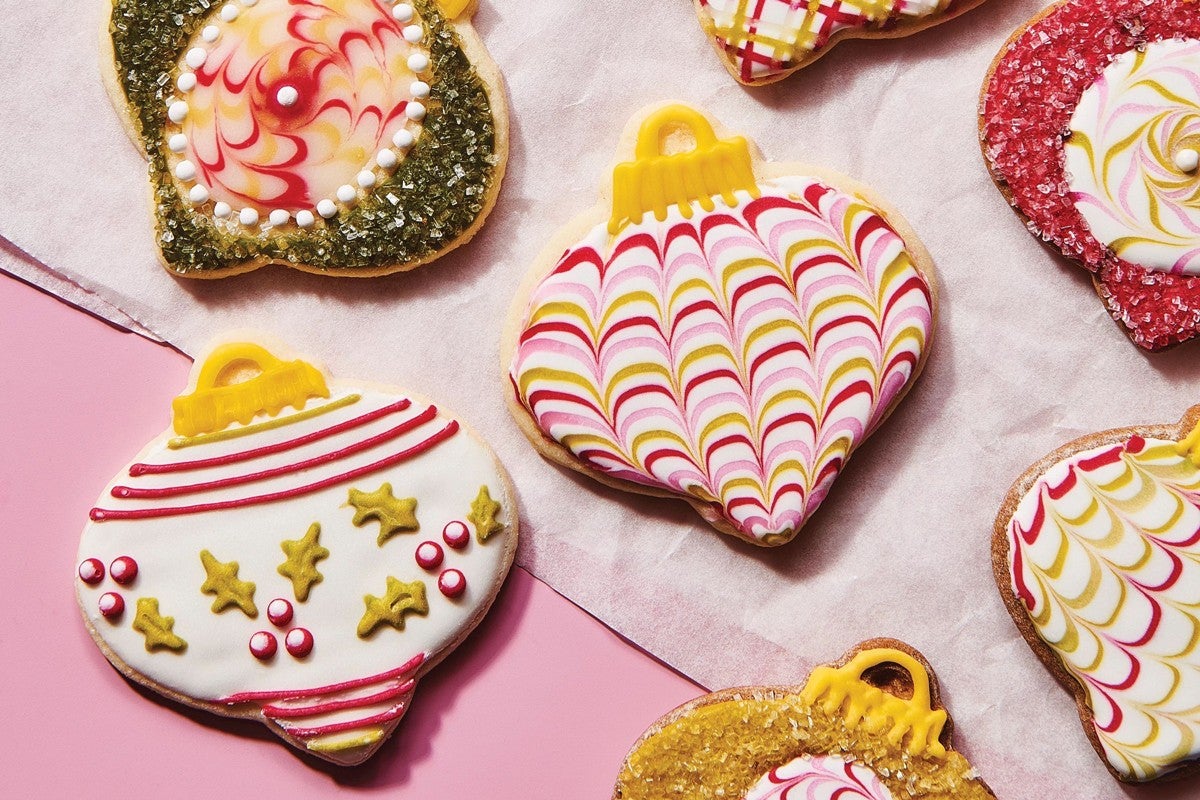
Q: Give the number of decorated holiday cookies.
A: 7